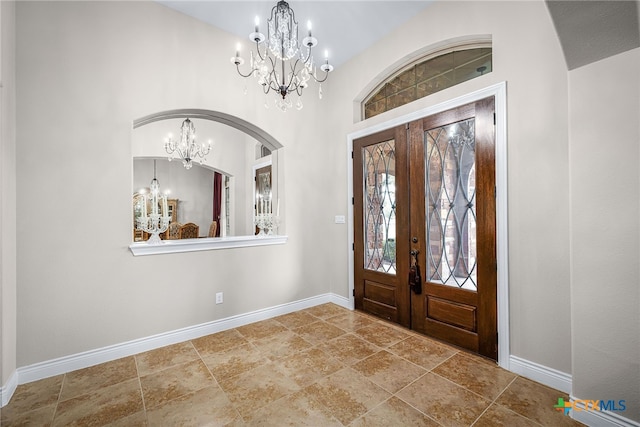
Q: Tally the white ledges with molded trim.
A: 1